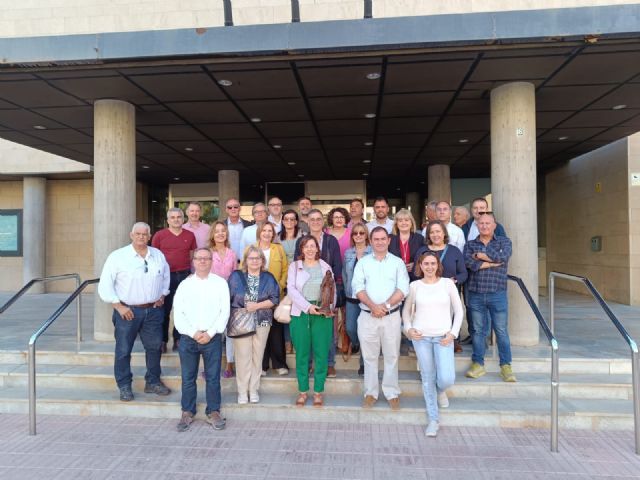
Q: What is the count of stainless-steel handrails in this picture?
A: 4